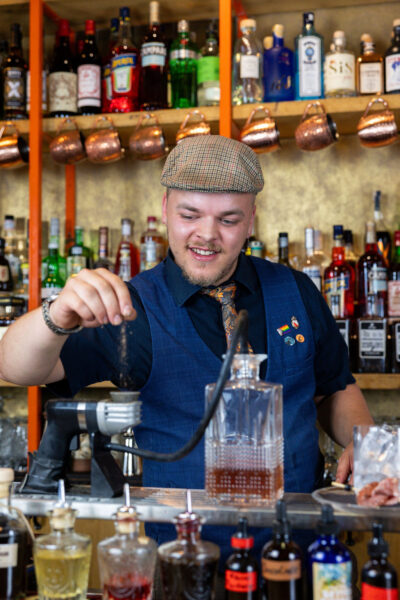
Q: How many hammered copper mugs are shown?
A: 8